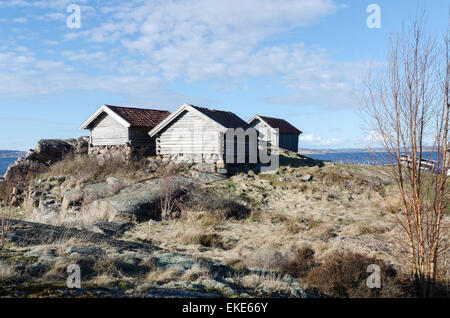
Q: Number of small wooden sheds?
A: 3